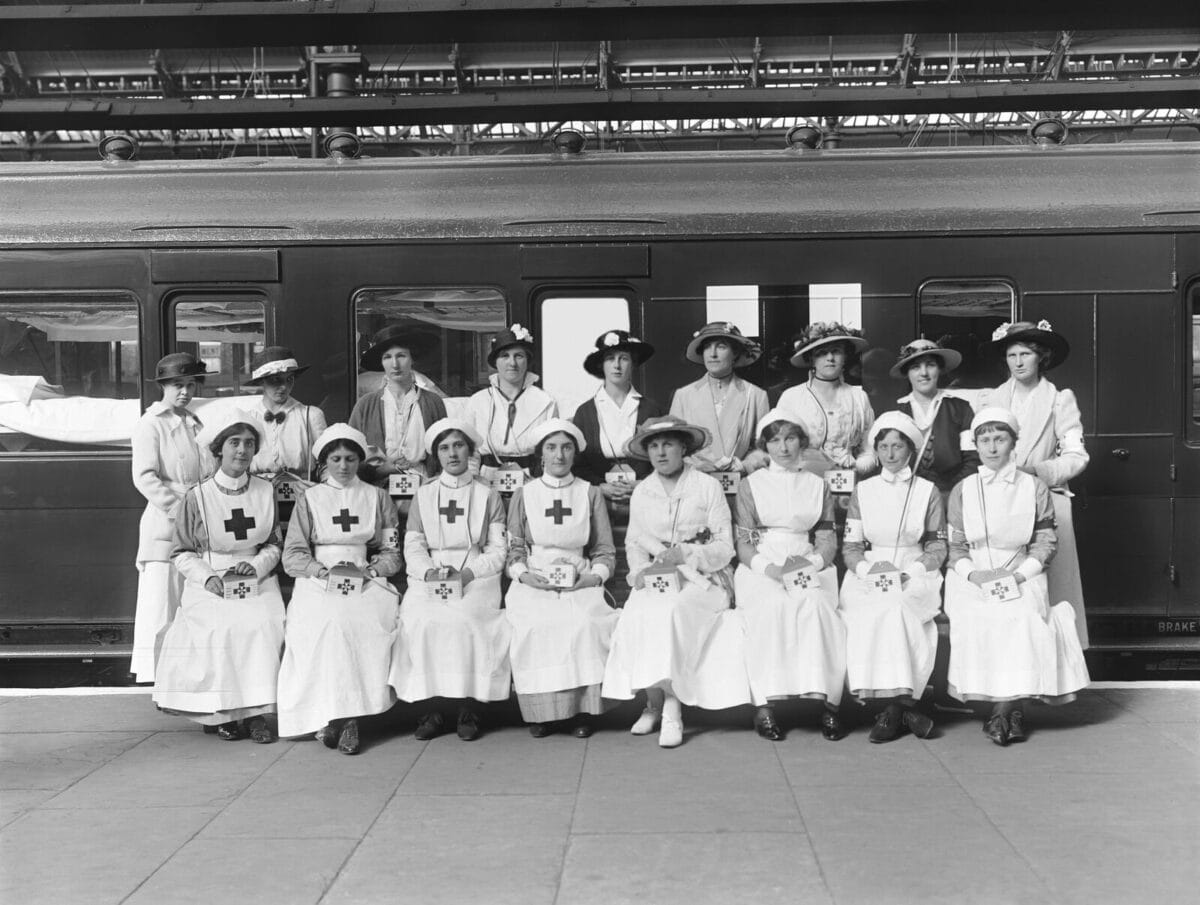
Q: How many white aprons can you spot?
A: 7